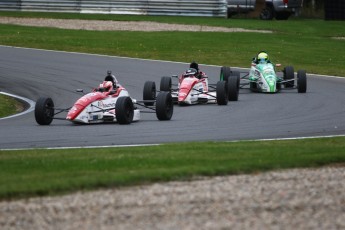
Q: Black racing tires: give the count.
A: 11